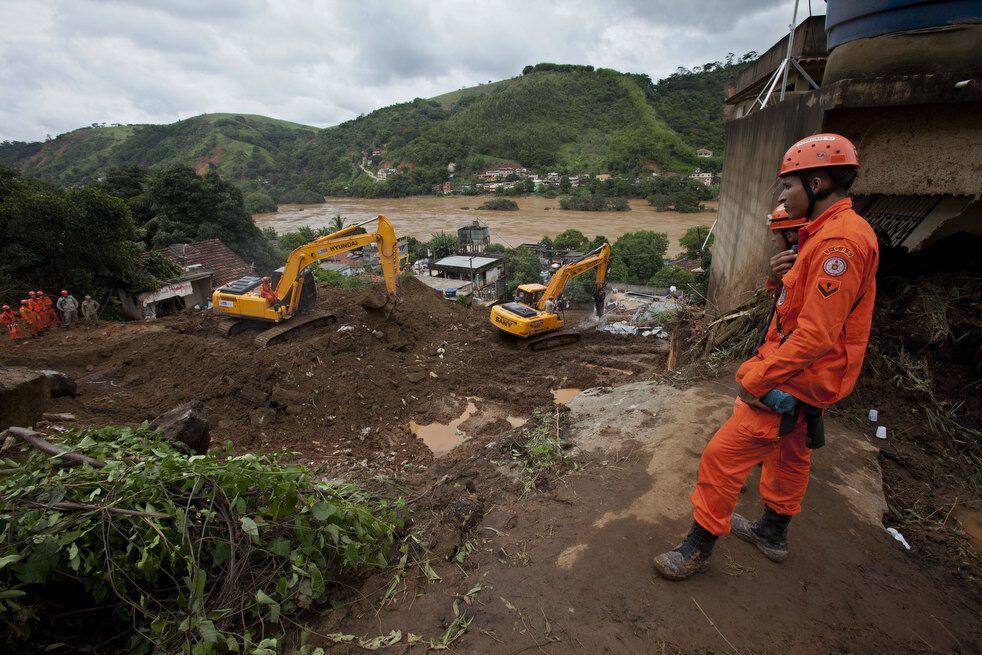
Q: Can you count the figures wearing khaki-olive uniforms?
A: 2